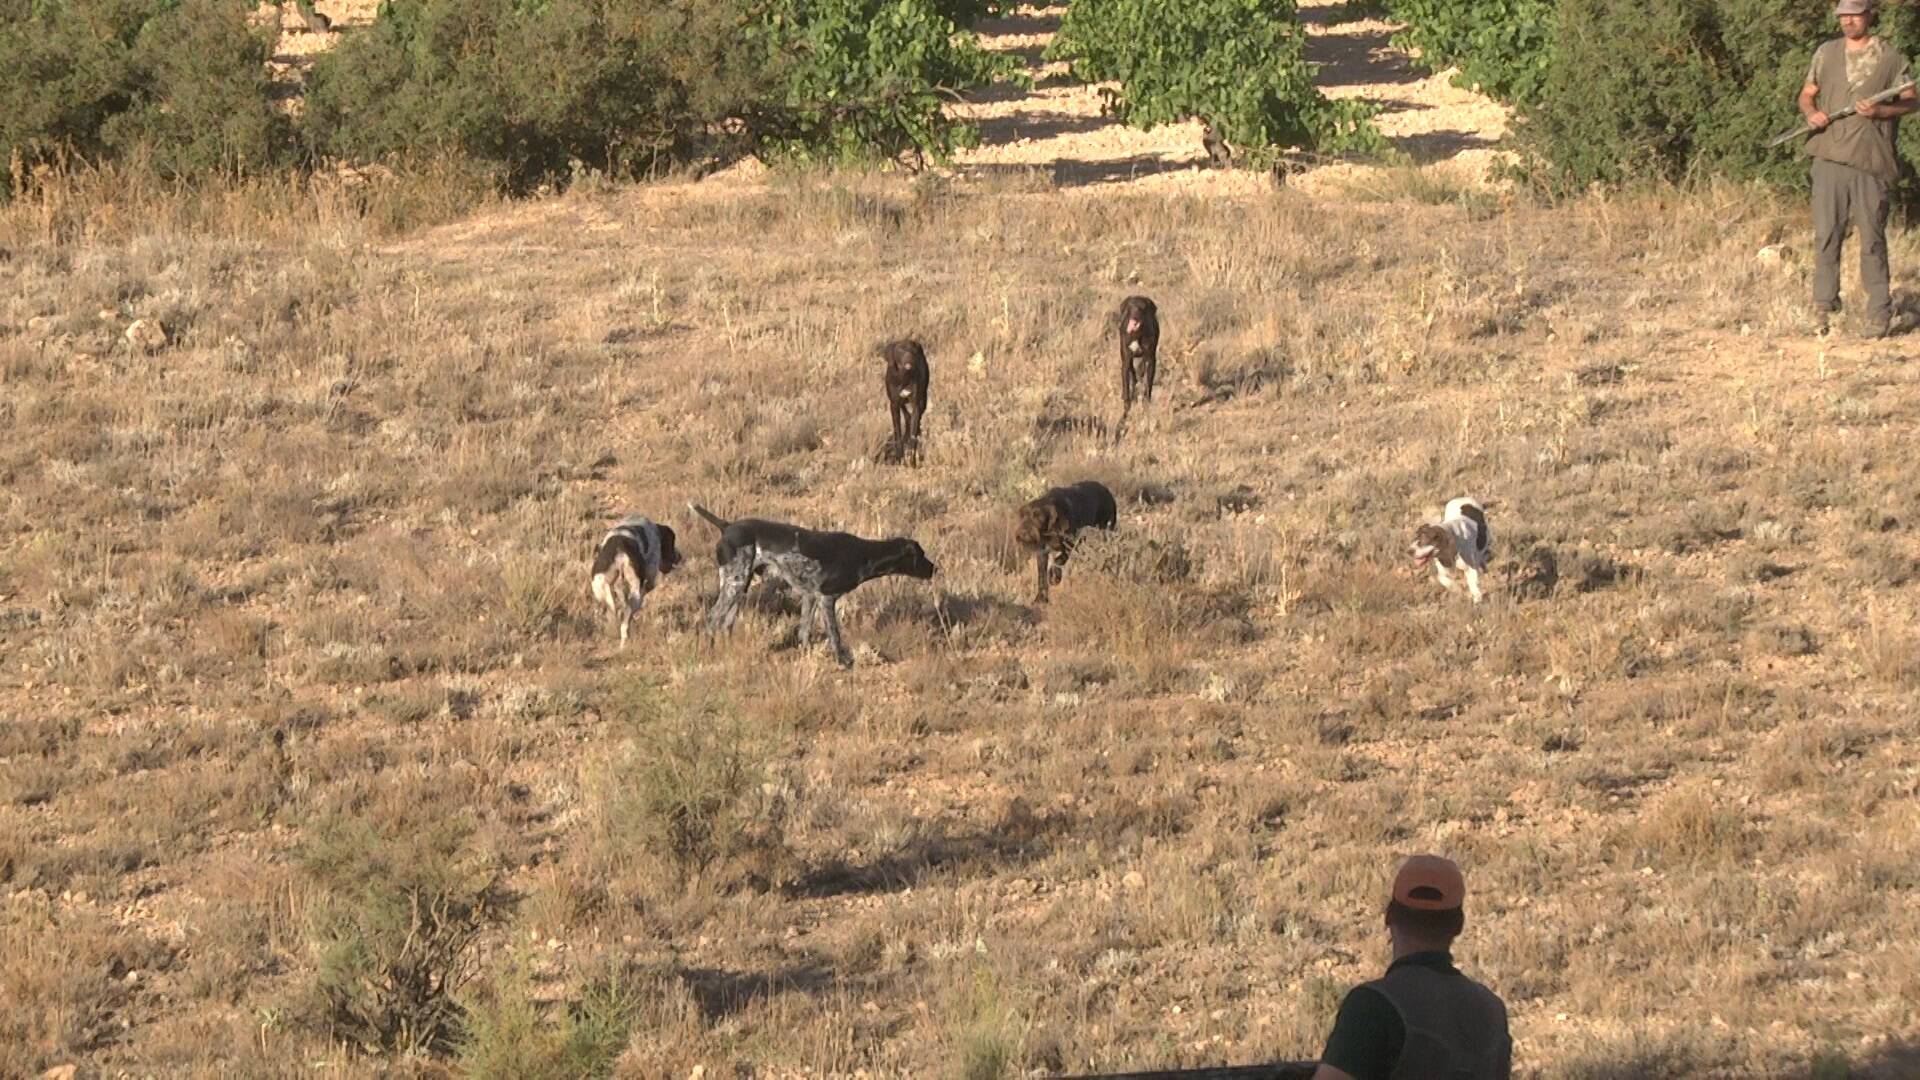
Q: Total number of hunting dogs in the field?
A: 6